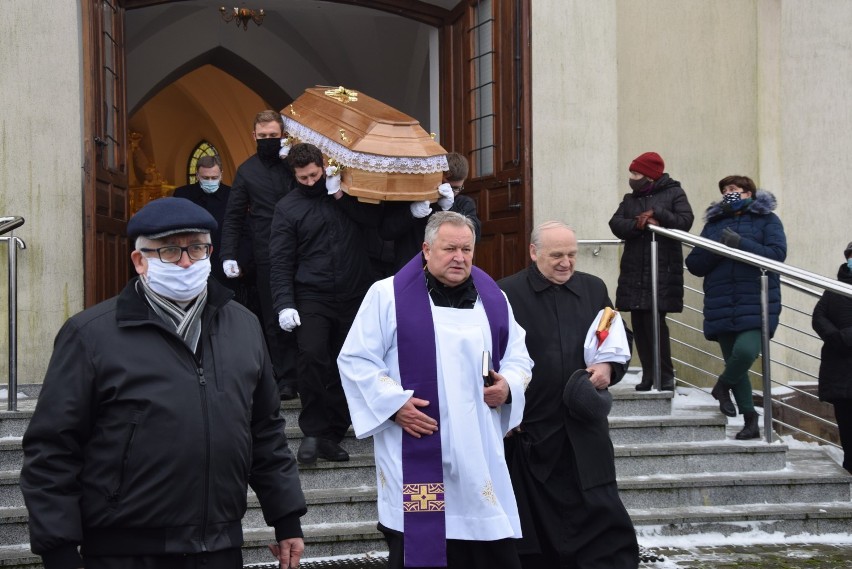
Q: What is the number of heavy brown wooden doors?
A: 2